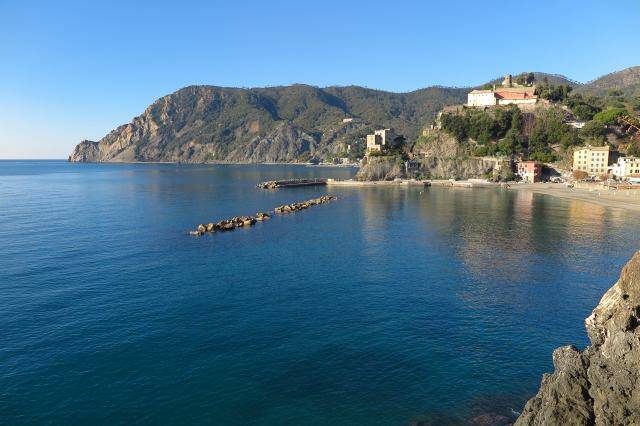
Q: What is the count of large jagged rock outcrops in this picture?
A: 1